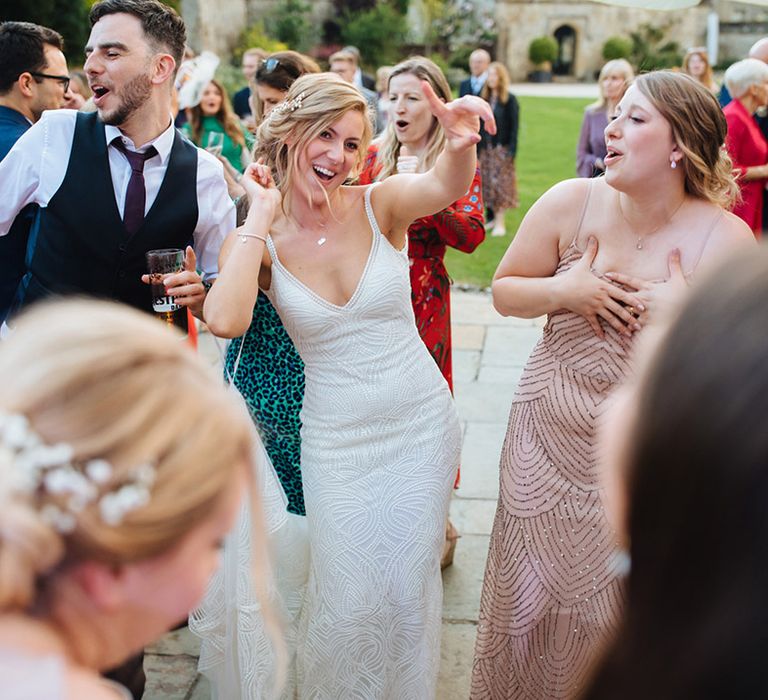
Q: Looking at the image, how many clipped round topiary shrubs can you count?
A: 2